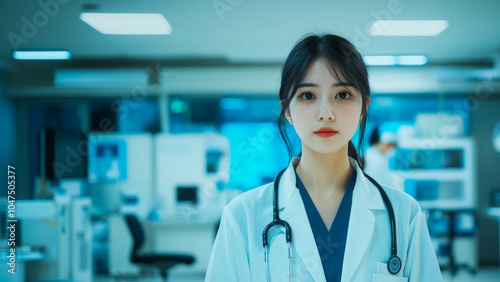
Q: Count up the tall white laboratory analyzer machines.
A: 2